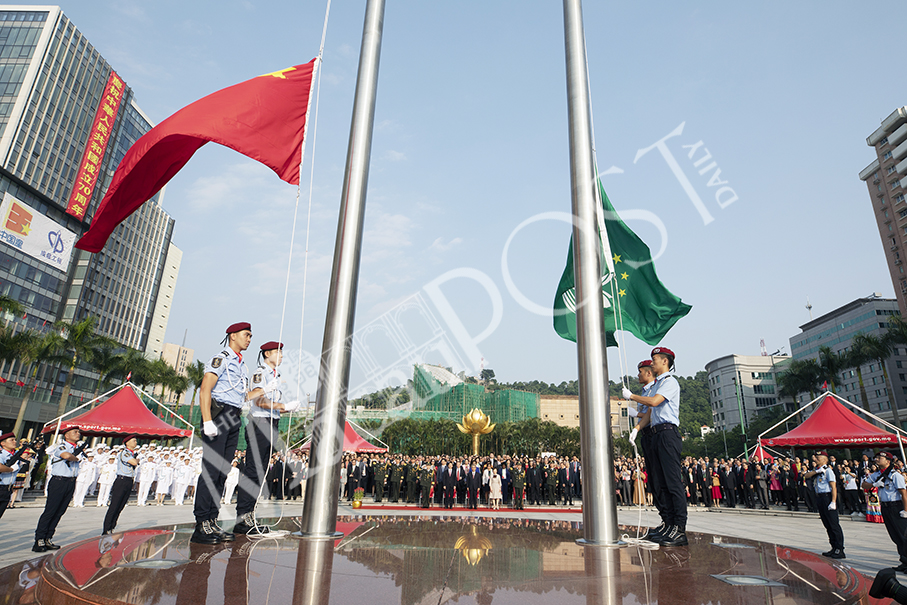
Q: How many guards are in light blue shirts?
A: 9